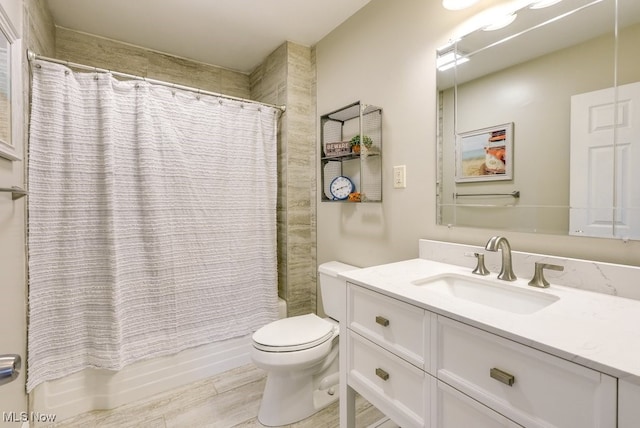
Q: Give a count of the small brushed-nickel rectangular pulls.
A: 3